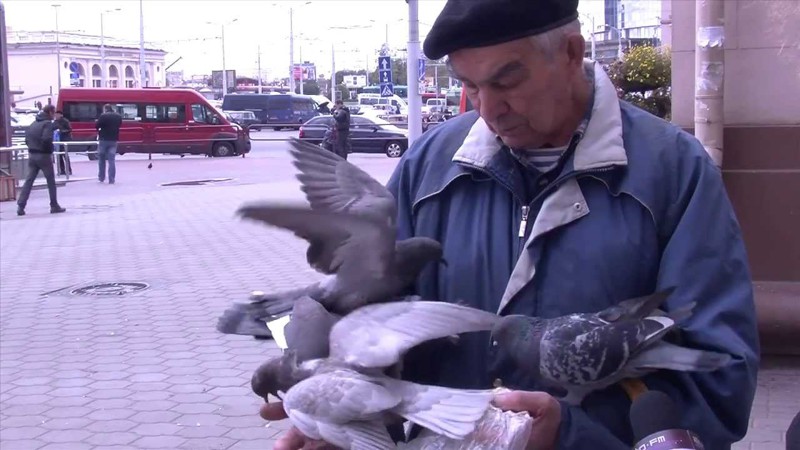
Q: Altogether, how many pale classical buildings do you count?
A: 1